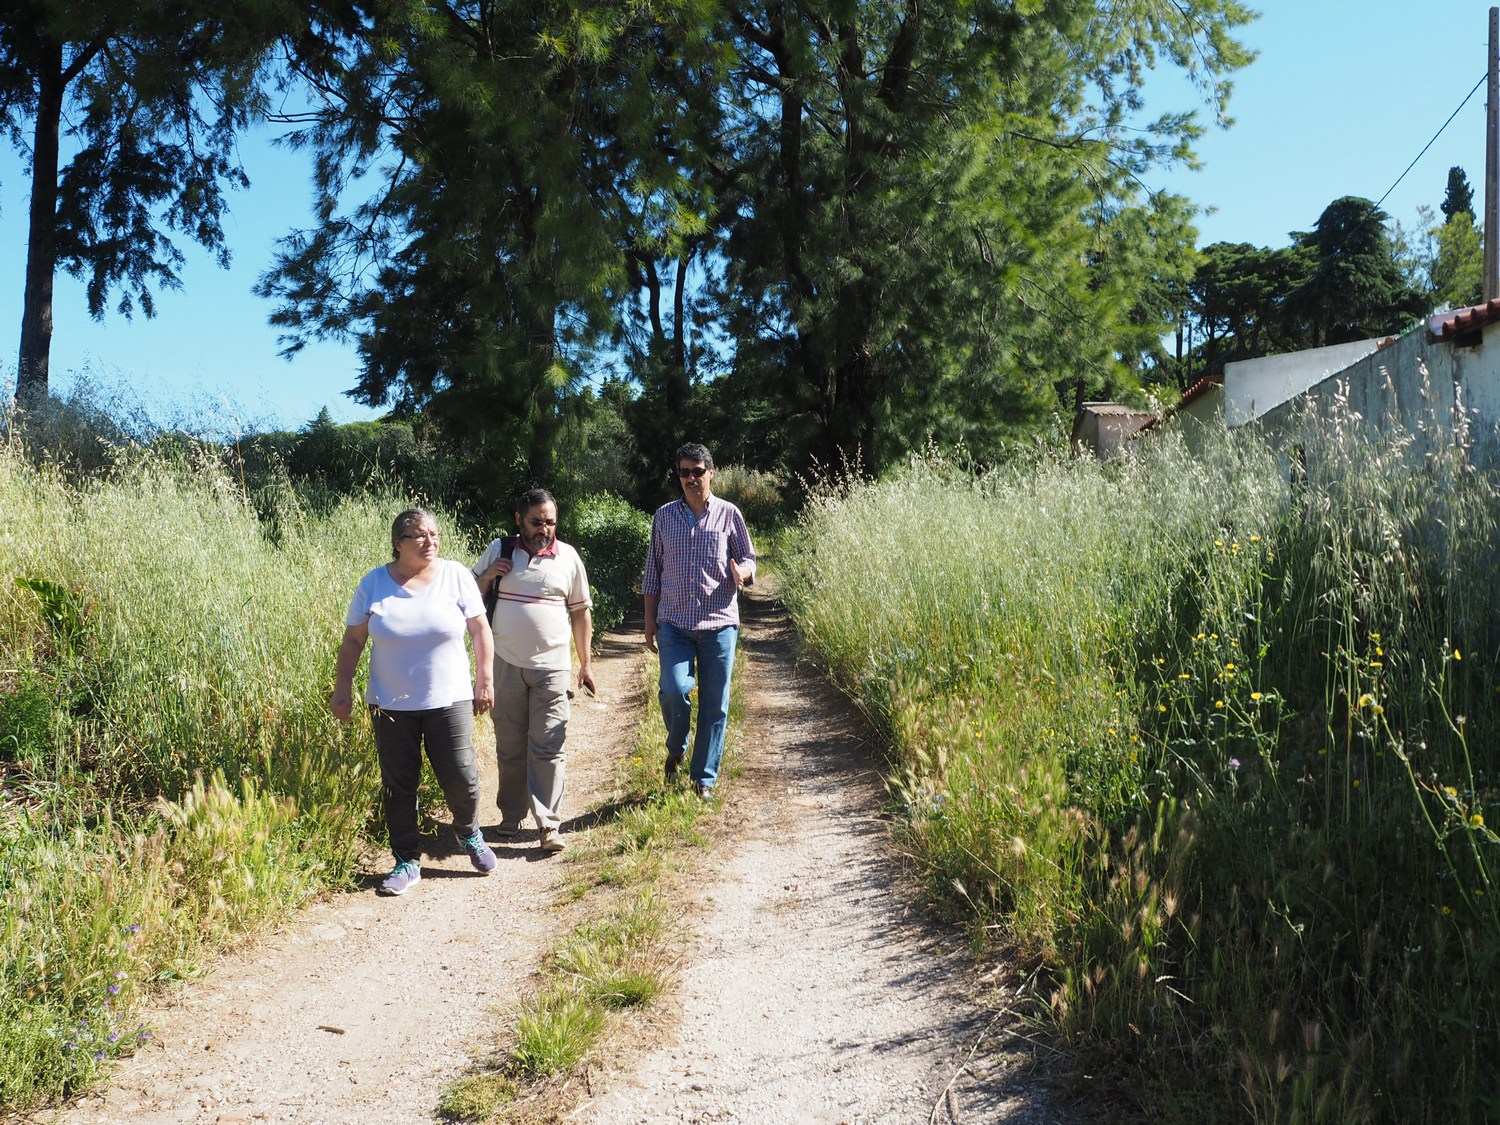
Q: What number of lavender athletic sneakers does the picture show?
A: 2